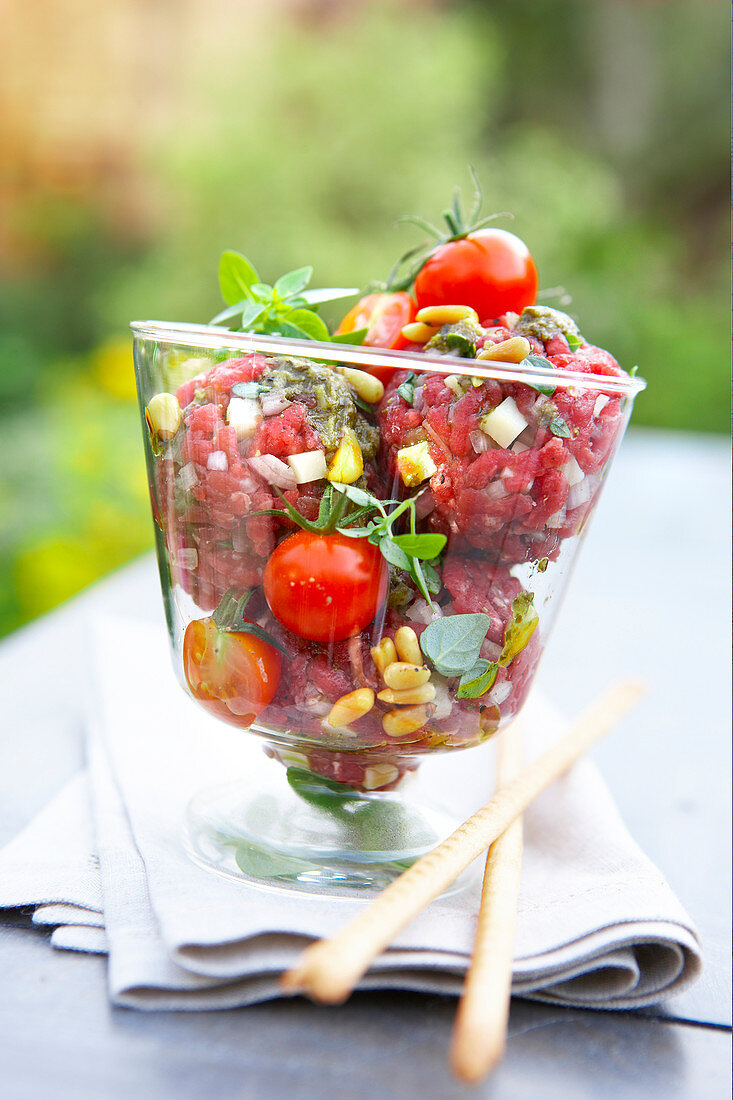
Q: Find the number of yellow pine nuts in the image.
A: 12